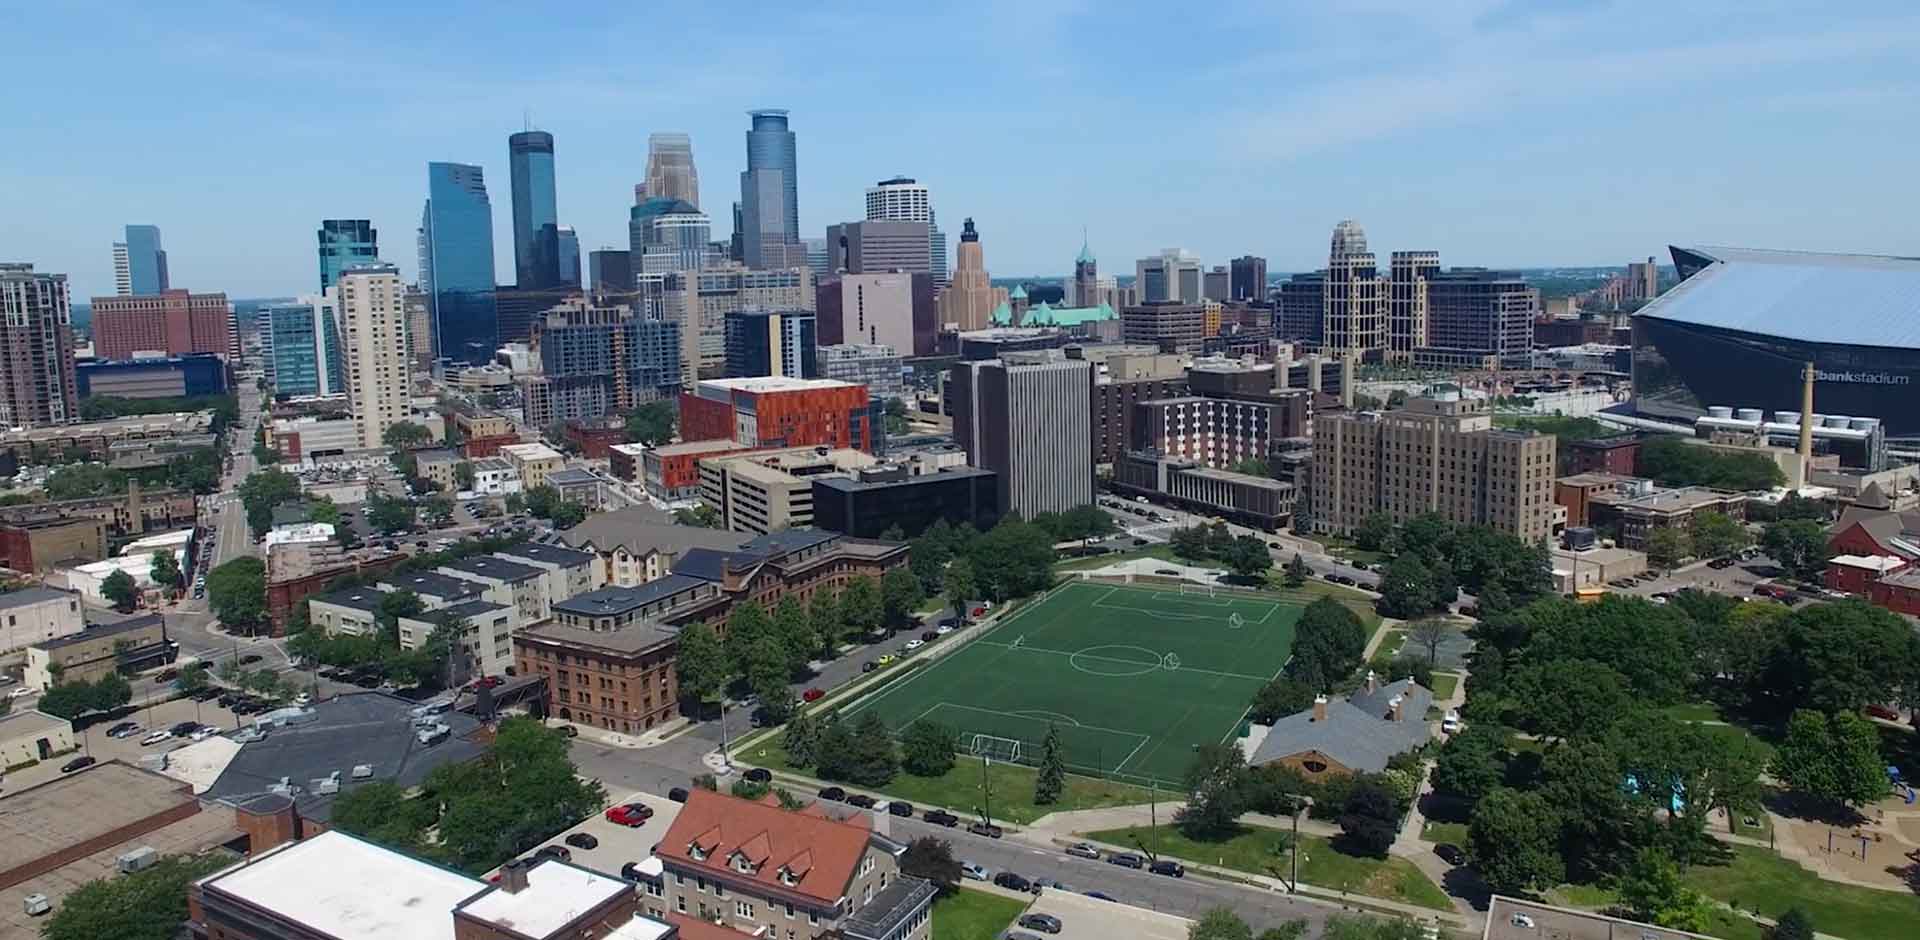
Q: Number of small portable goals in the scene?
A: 3